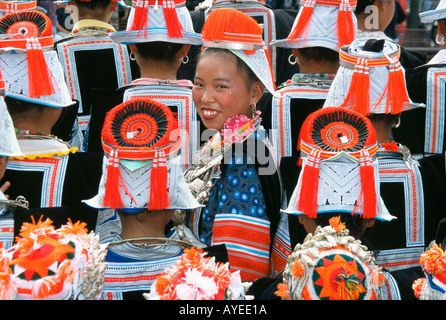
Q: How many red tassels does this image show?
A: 11